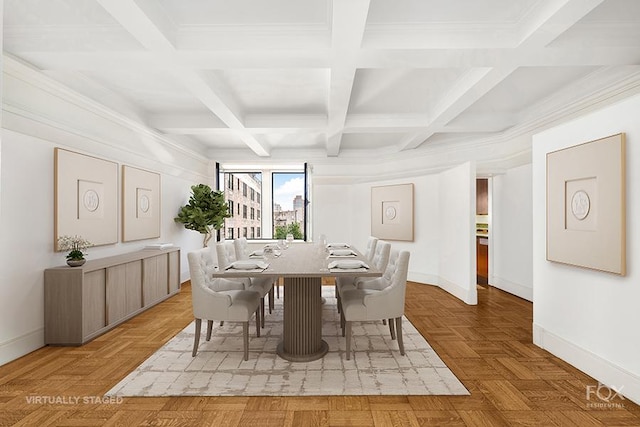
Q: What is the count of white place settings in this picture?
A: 6